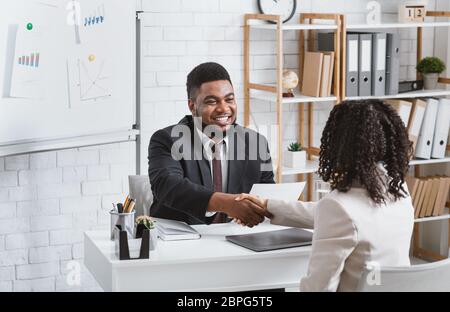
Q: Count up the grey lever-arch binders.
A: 4